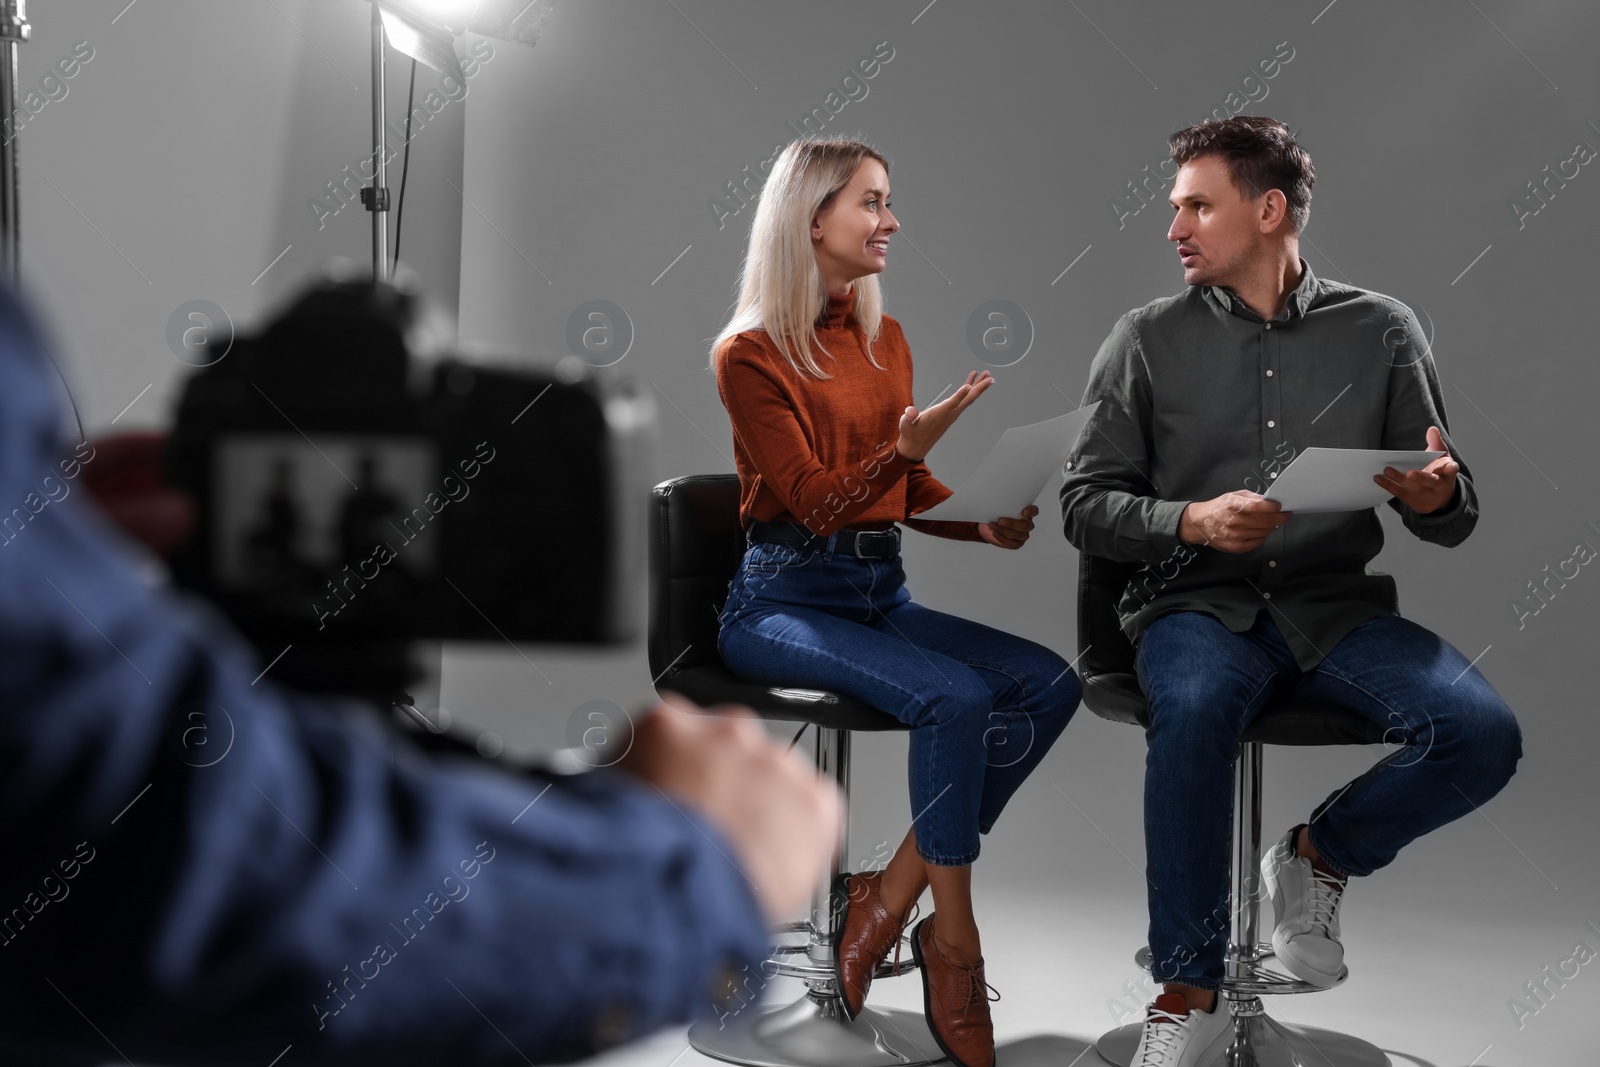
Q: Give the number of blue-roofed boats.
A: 0